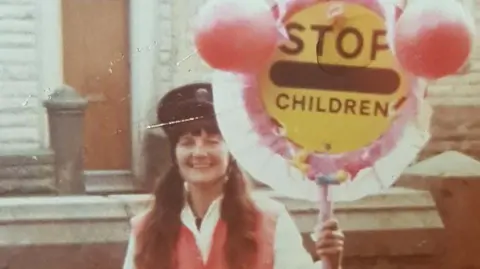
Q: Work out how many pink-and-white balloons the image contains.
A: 2